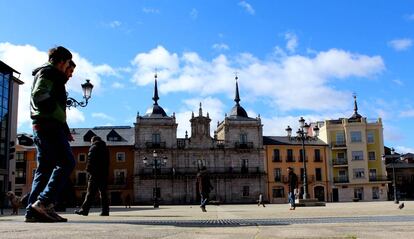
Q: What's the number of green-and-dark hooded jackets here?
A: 1